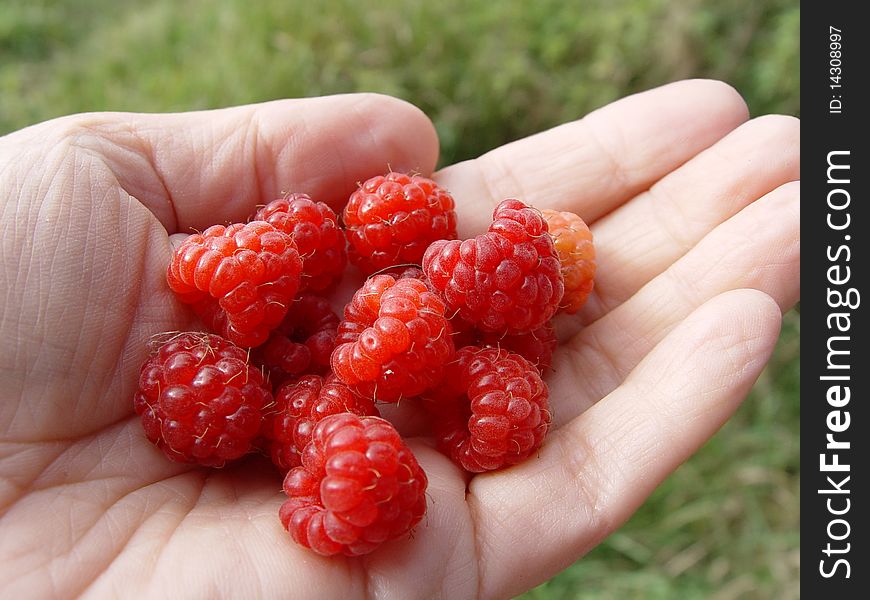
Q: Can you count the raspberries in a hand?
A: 12